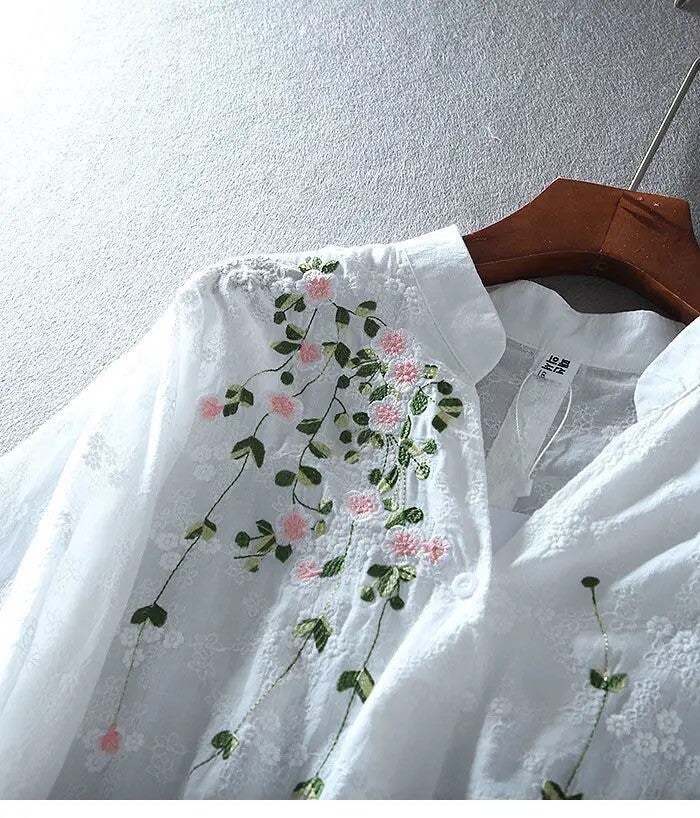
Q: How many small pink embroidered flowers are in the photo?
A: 13